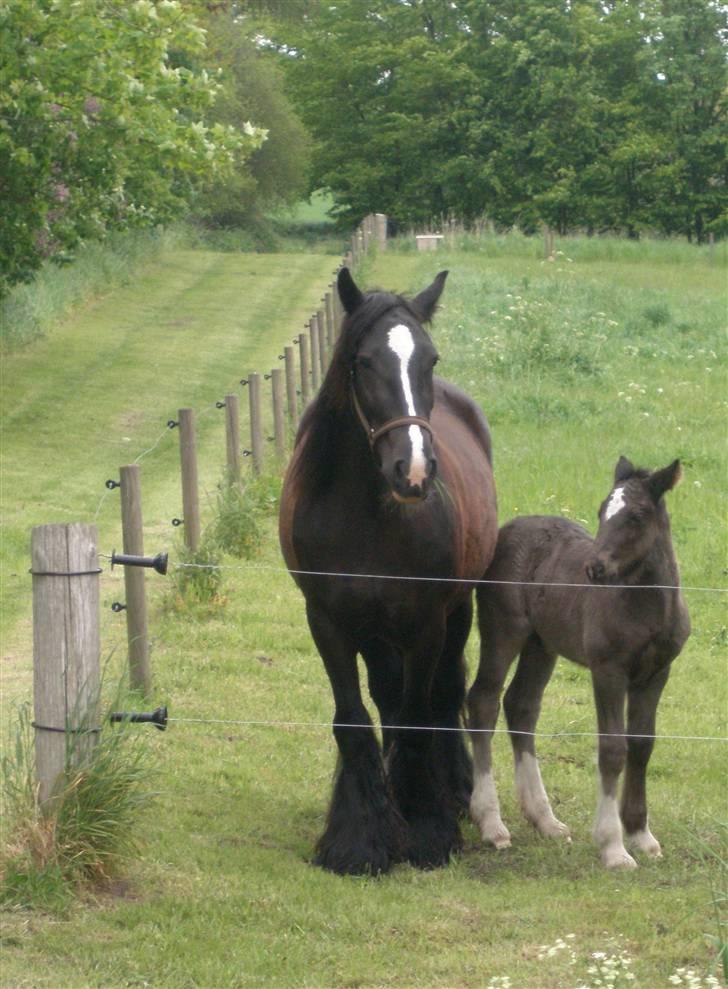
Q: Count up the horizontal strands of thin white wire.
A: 2